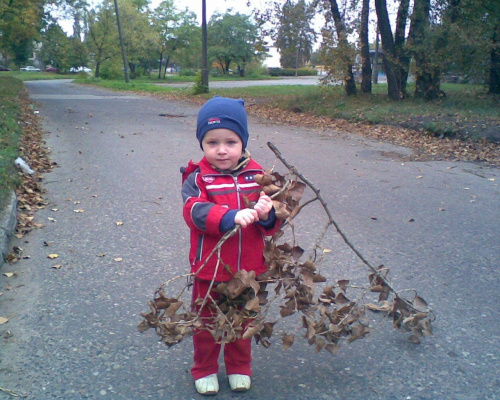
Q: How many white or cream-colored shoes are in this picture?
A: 2